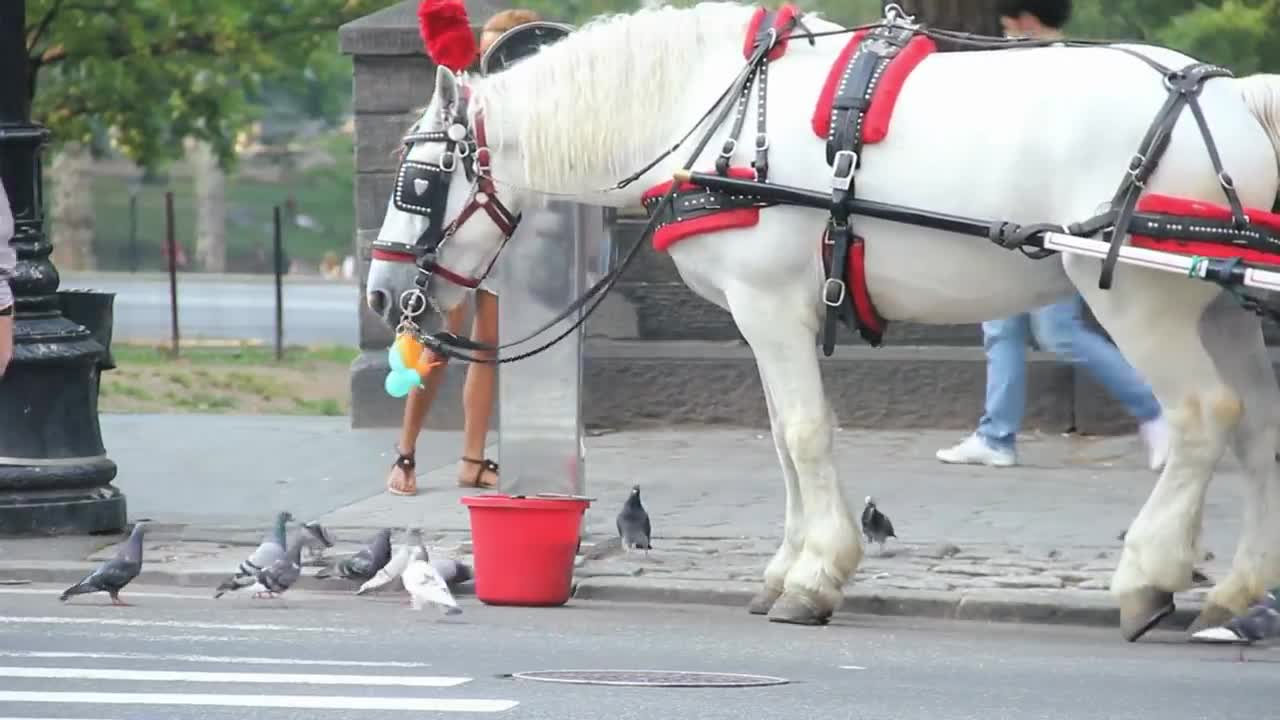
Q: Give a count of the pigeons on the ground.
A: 11